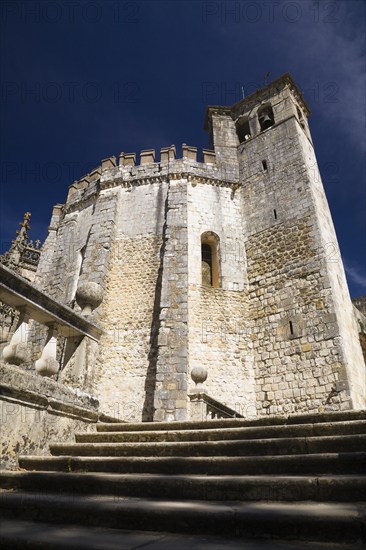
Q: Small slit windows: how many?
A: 3